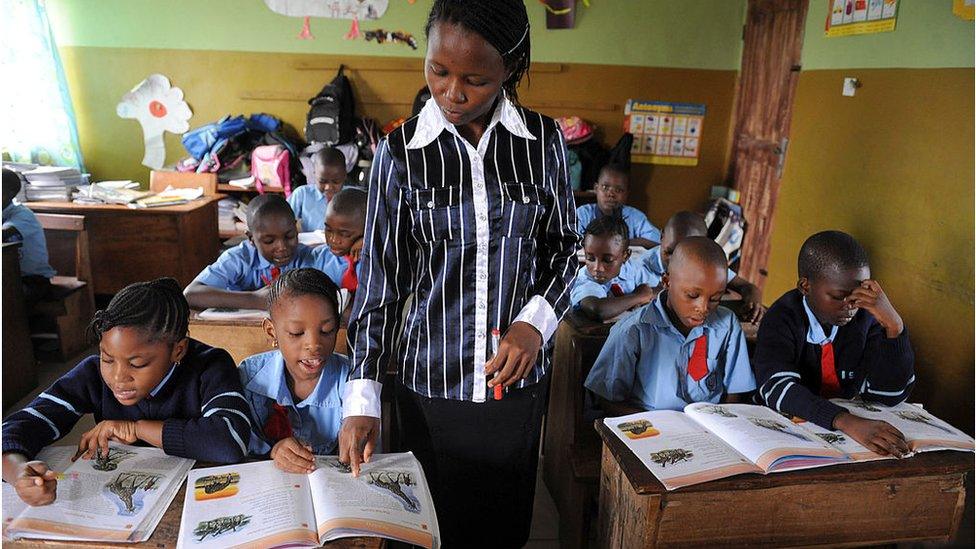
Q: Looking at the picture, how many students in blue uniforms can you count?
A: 11